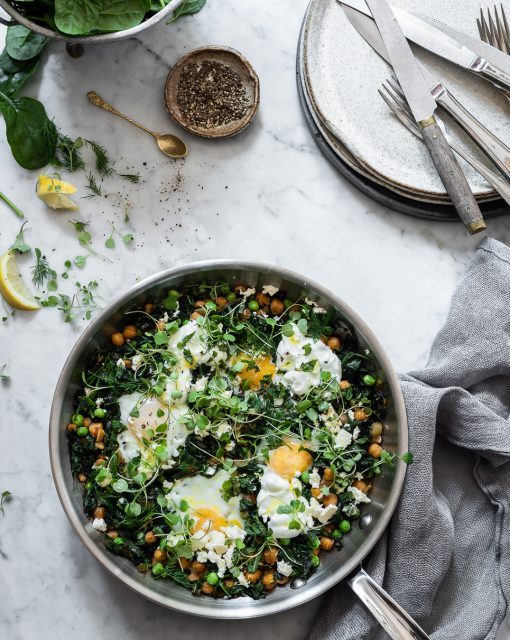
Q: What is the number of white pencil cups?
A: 0